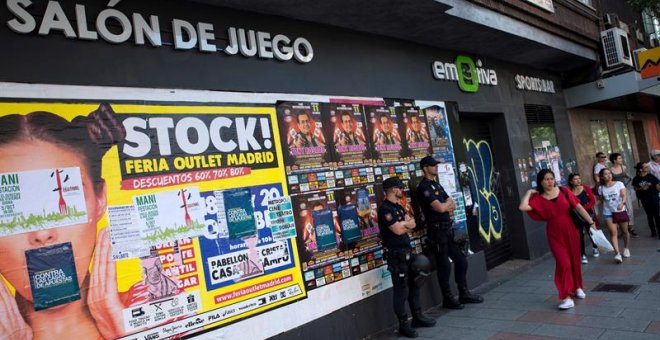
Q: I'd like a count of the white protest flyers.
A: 2